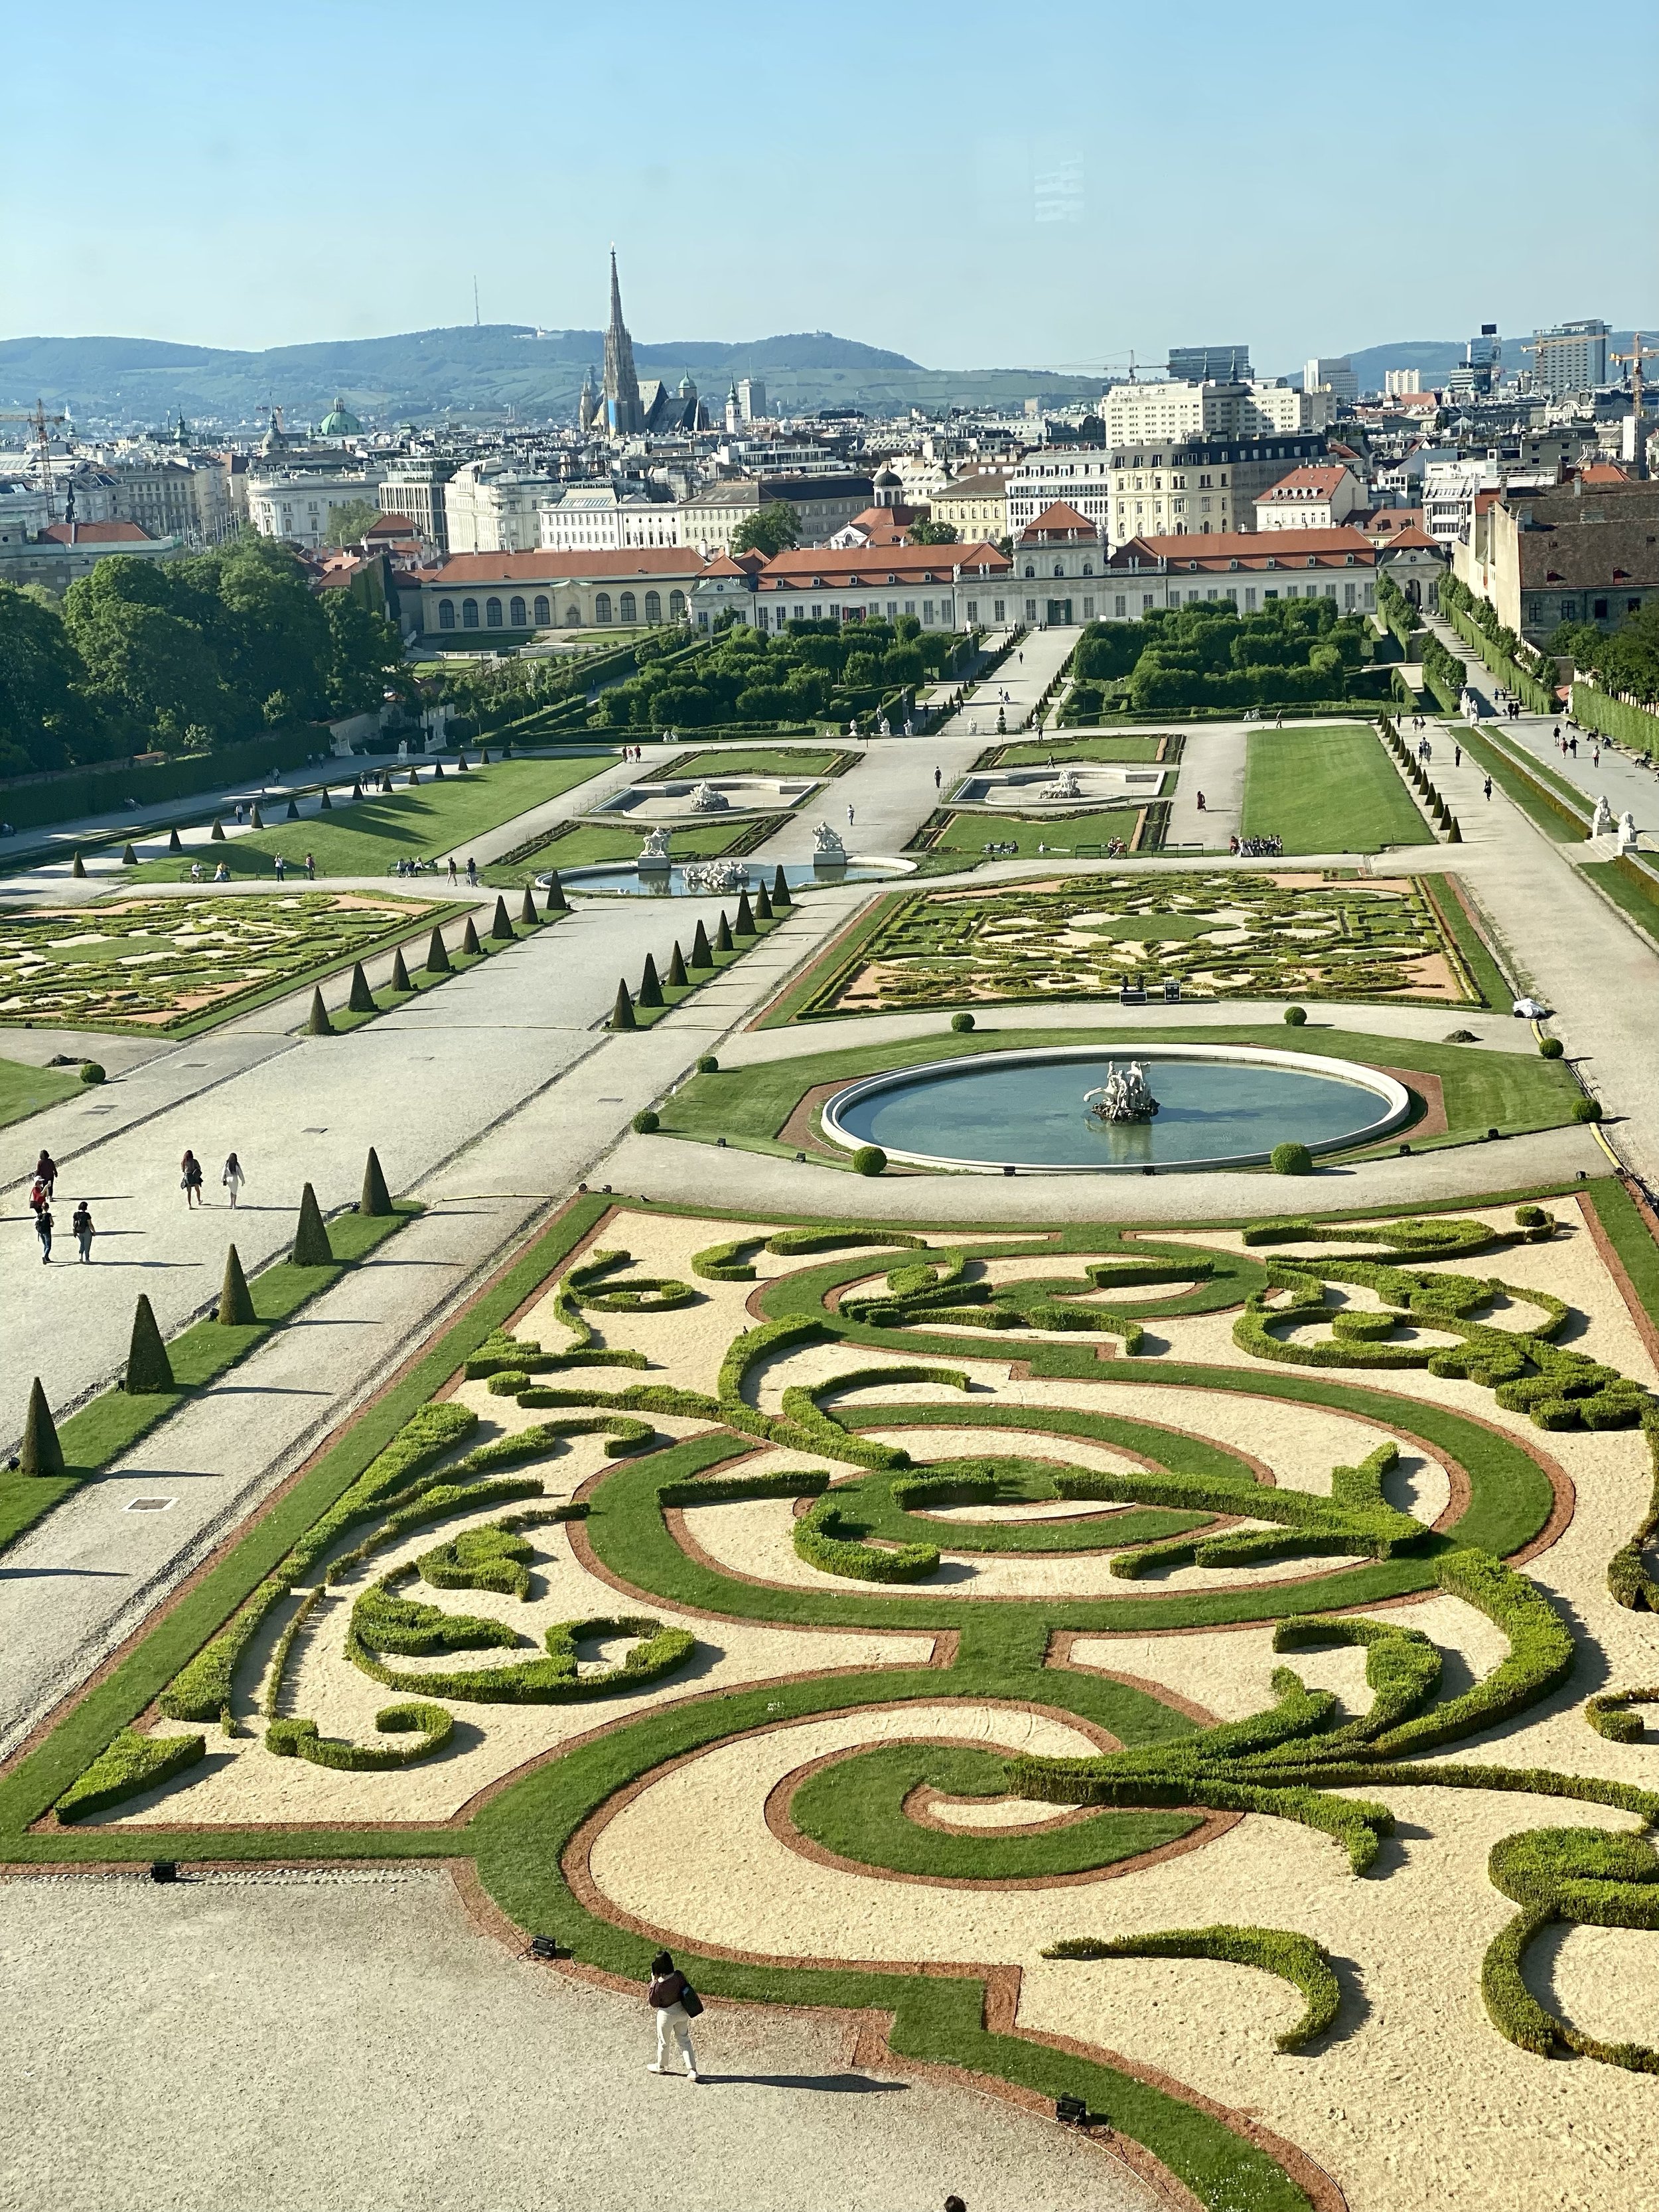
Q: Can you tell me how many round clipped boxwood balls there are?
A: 9